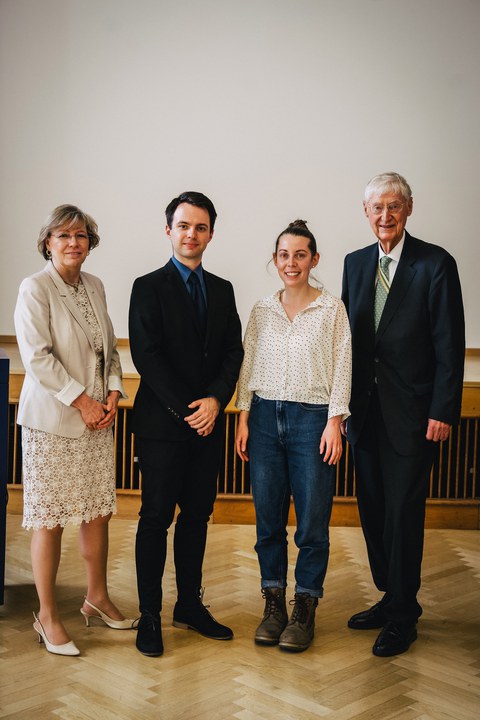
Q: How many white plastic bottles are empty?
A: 0